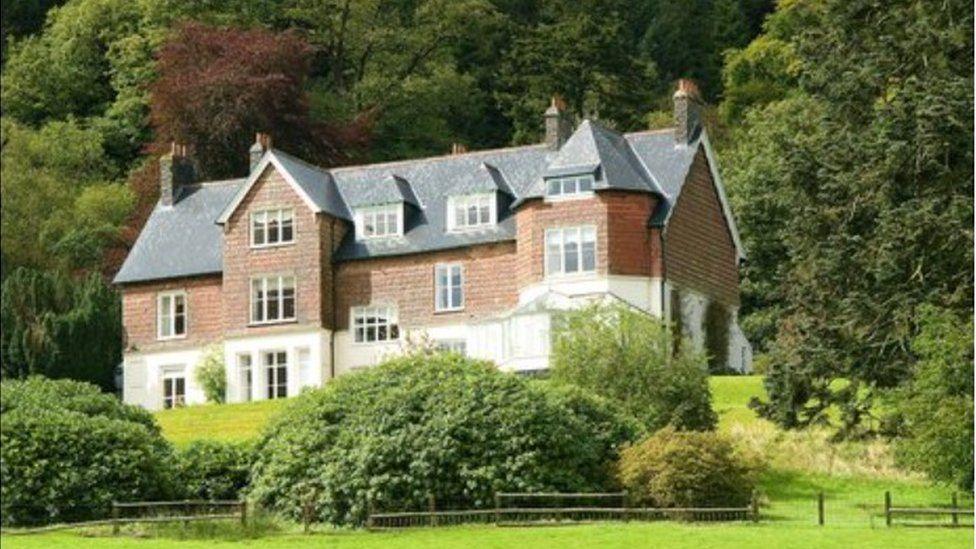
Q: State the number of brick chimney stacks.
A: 4